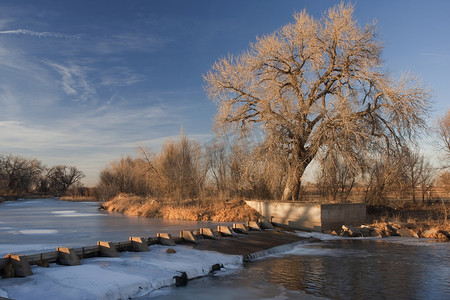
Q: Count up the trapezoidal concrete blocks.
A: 11